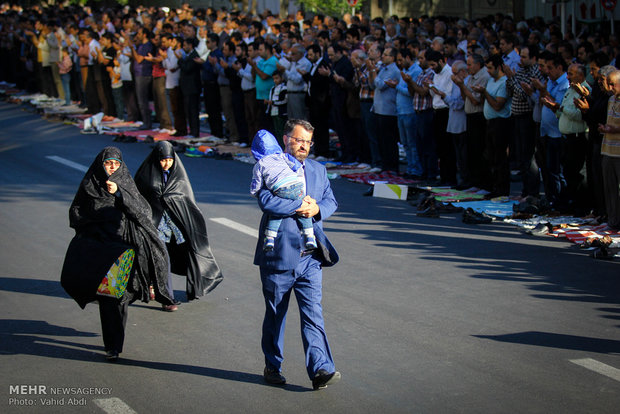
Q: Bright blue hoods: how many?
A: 1